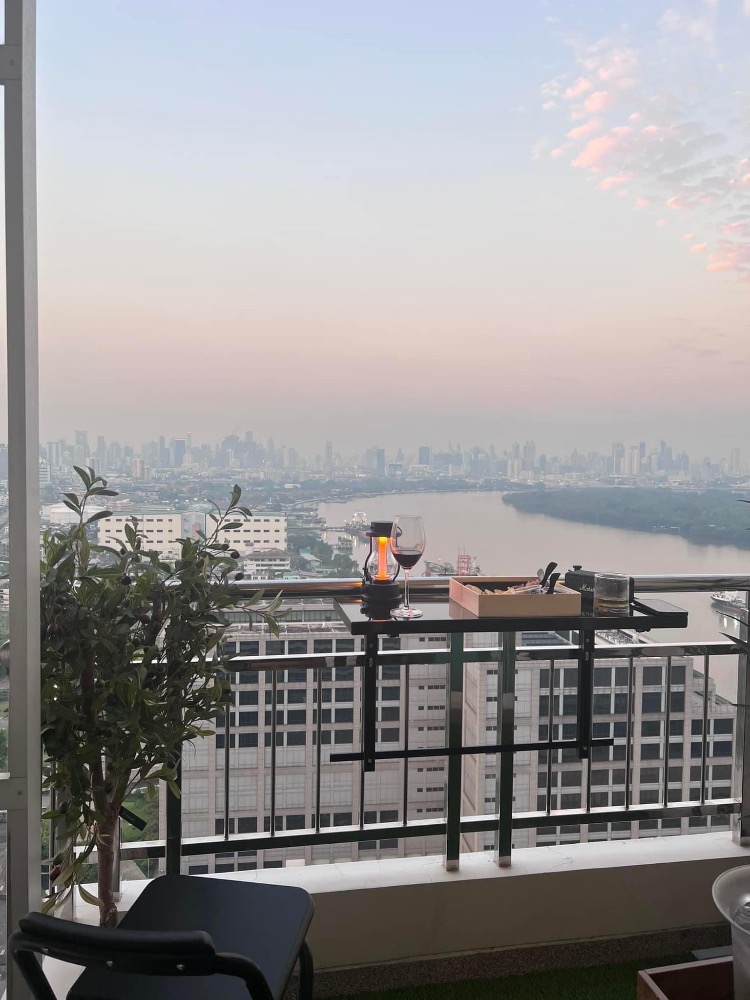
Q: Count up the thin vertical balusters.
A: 10